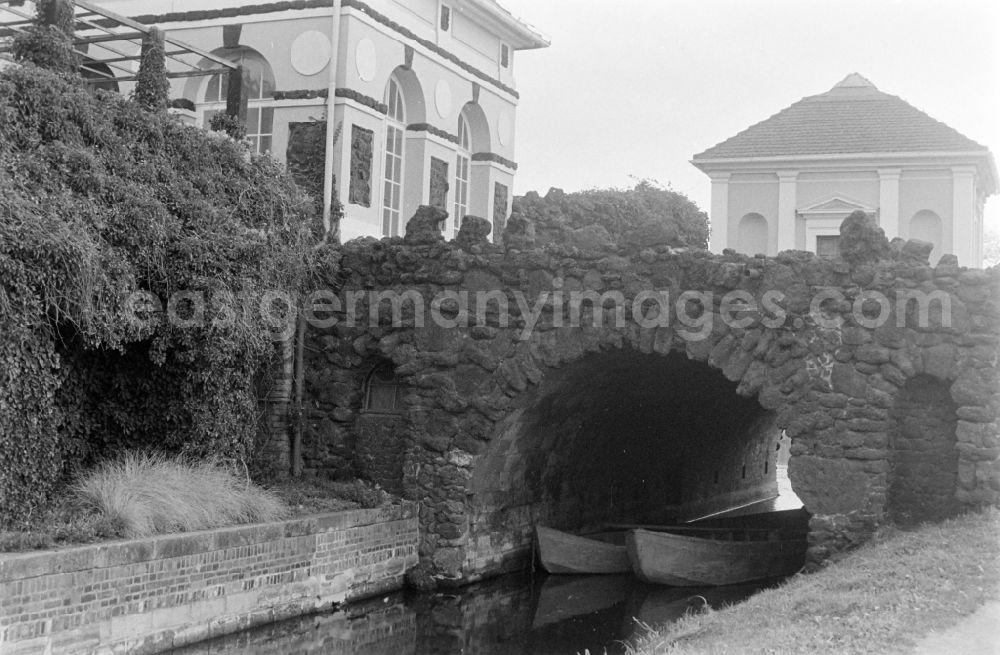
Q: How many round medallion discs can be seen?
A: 4